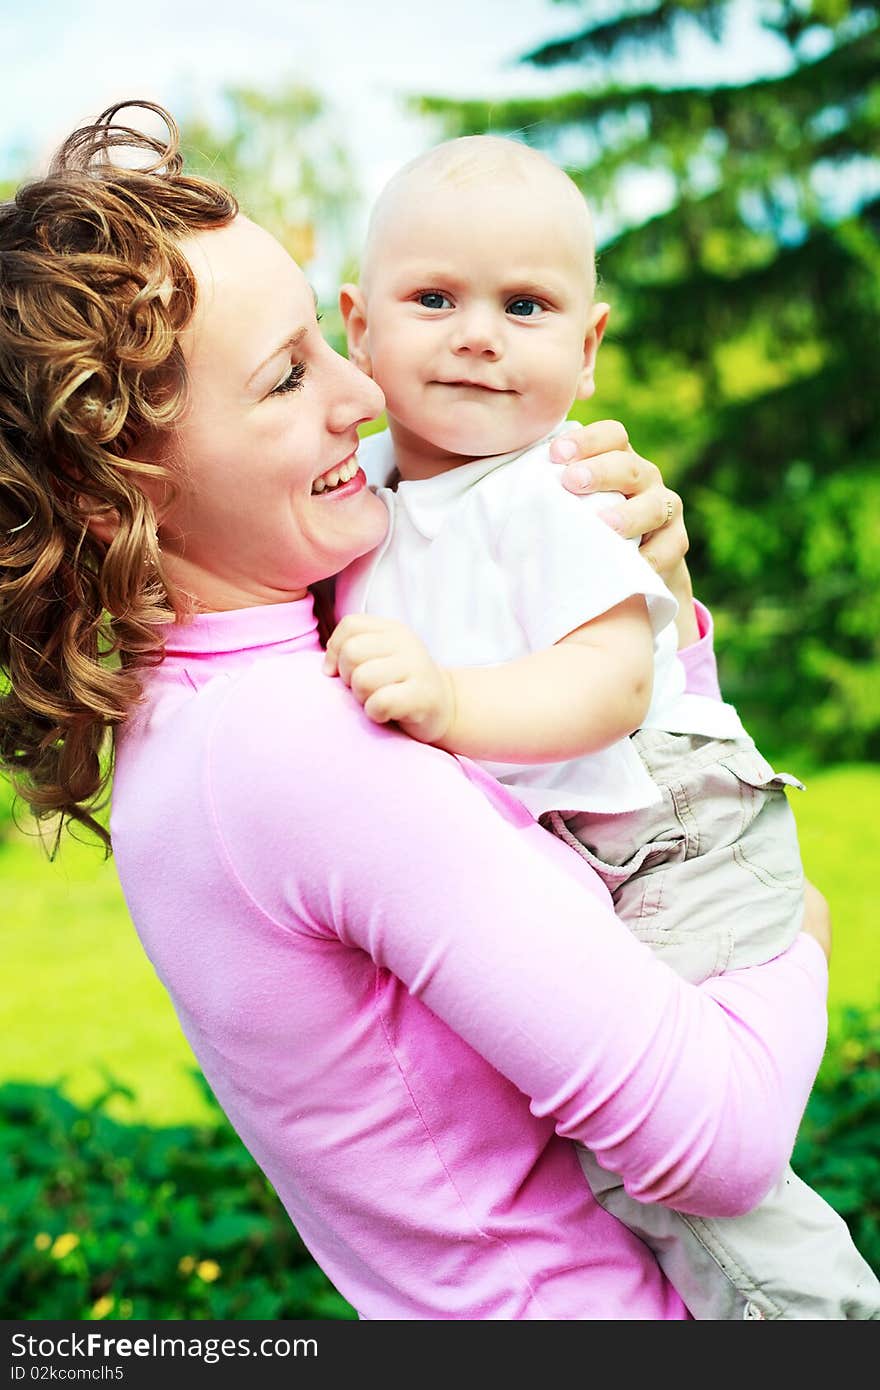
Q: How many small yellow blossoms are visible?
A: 5